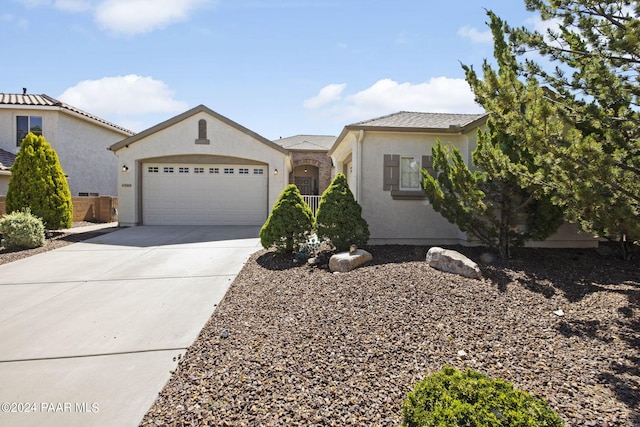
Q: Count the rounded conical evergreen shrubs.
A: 3